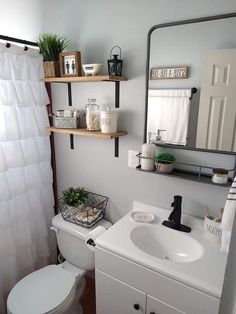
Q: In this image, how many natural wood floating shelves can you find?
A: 2